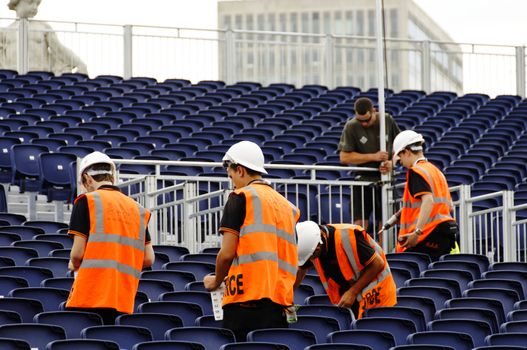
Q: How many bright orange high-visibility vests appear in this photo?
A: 4